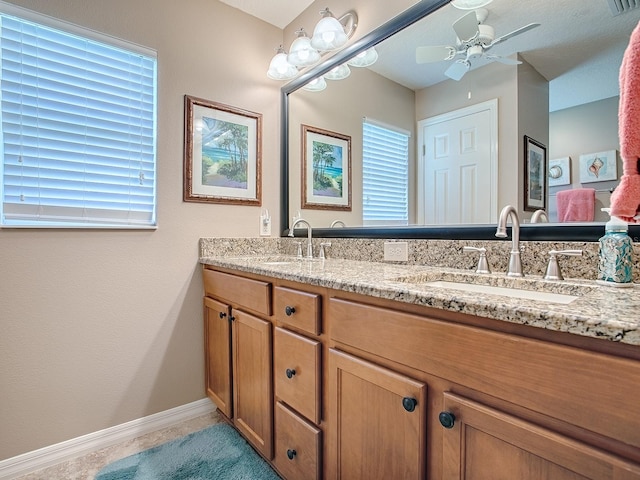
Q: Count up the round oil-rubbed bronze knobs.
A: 7